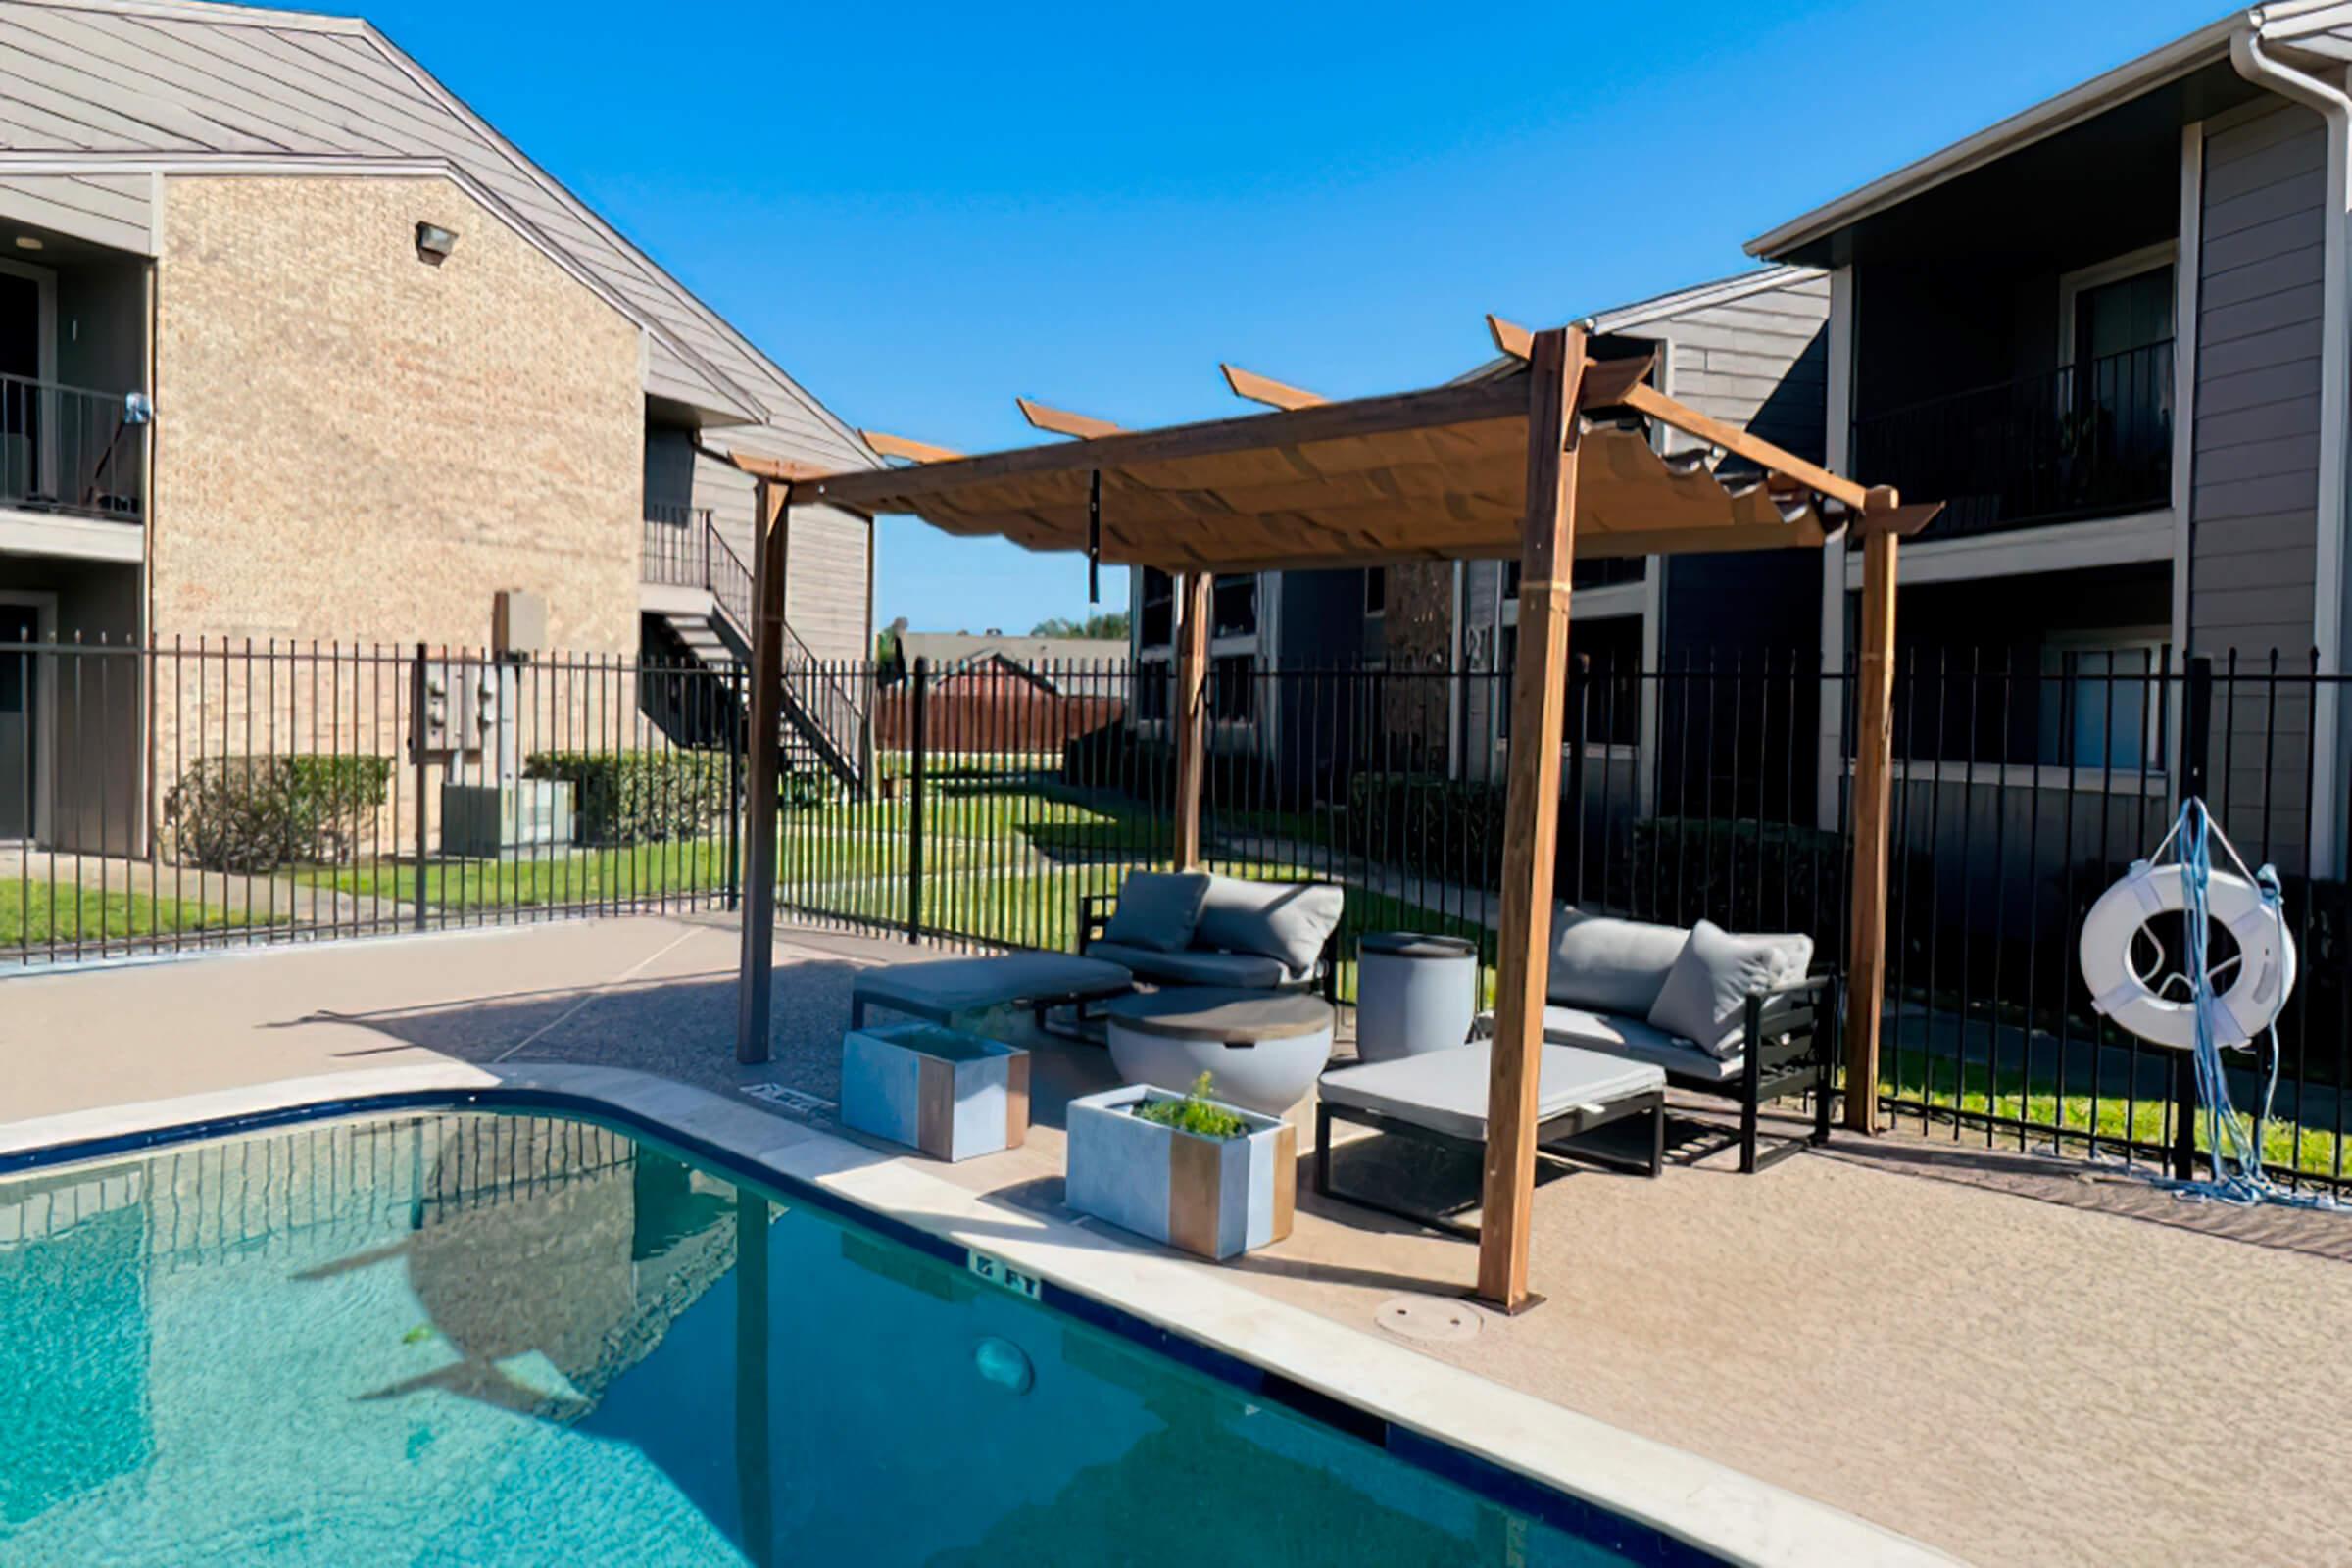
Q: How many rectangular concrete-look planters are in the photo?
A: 2